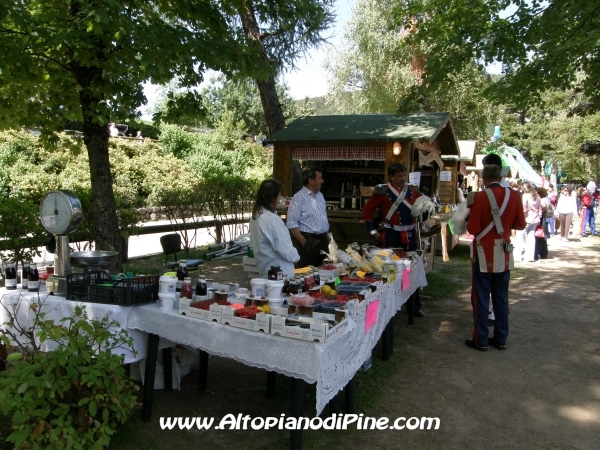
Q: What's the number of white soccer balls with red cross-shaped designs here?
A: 0